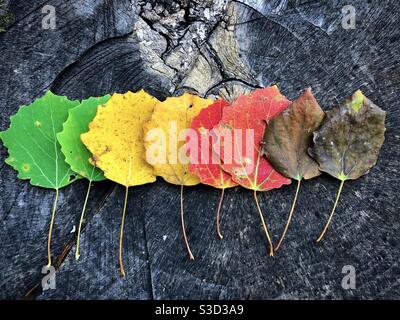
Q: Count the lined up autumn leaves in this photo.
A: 8